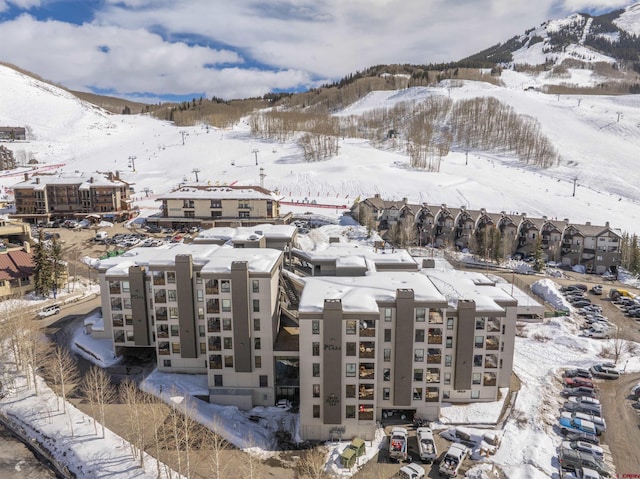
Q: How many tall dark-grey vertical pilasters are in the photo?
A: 6